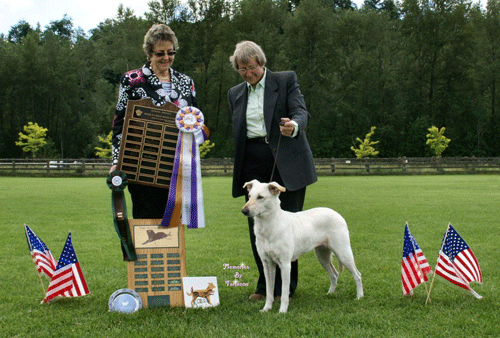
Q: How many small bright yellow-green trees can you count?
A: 5